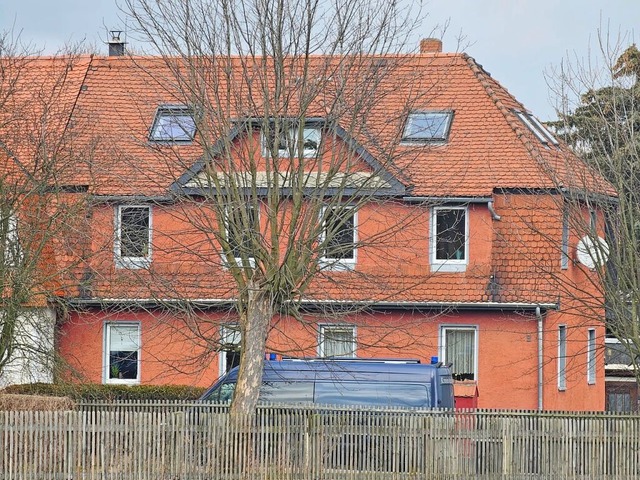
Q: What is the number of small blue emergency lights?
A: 2